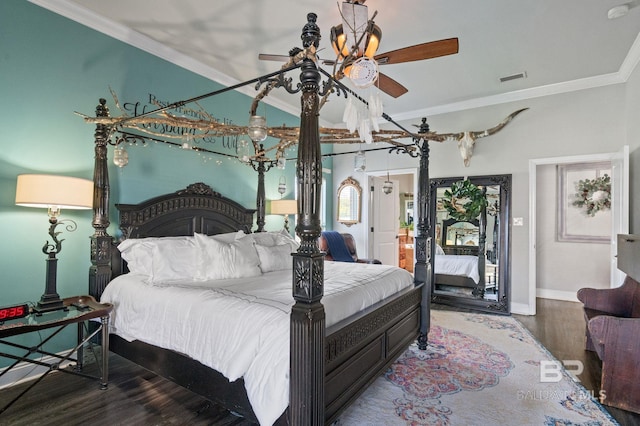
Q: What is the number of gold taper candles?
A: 0